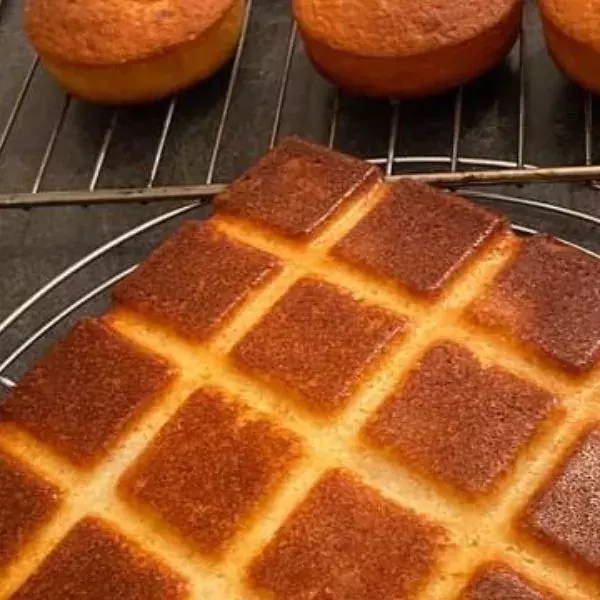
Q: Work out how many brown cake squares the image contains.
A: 13